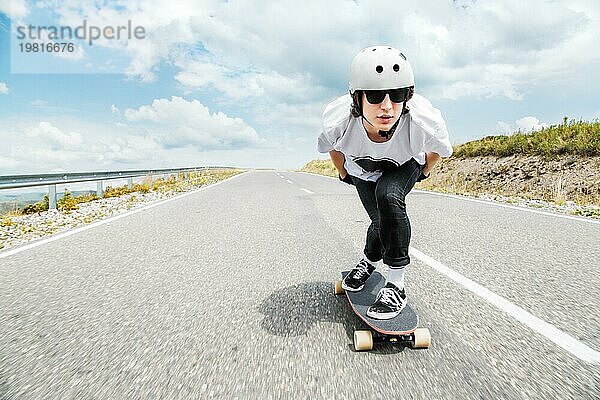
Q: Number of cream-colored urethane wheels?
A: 3